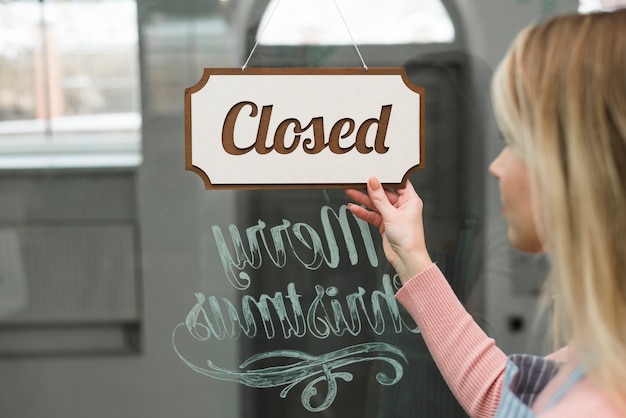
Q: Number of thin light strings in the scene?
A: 2